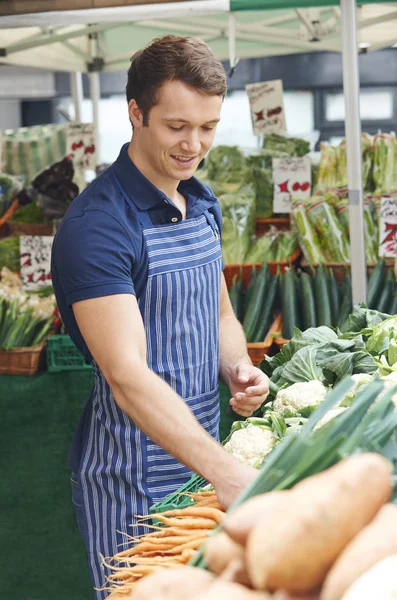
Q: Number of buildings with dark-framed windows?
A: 1